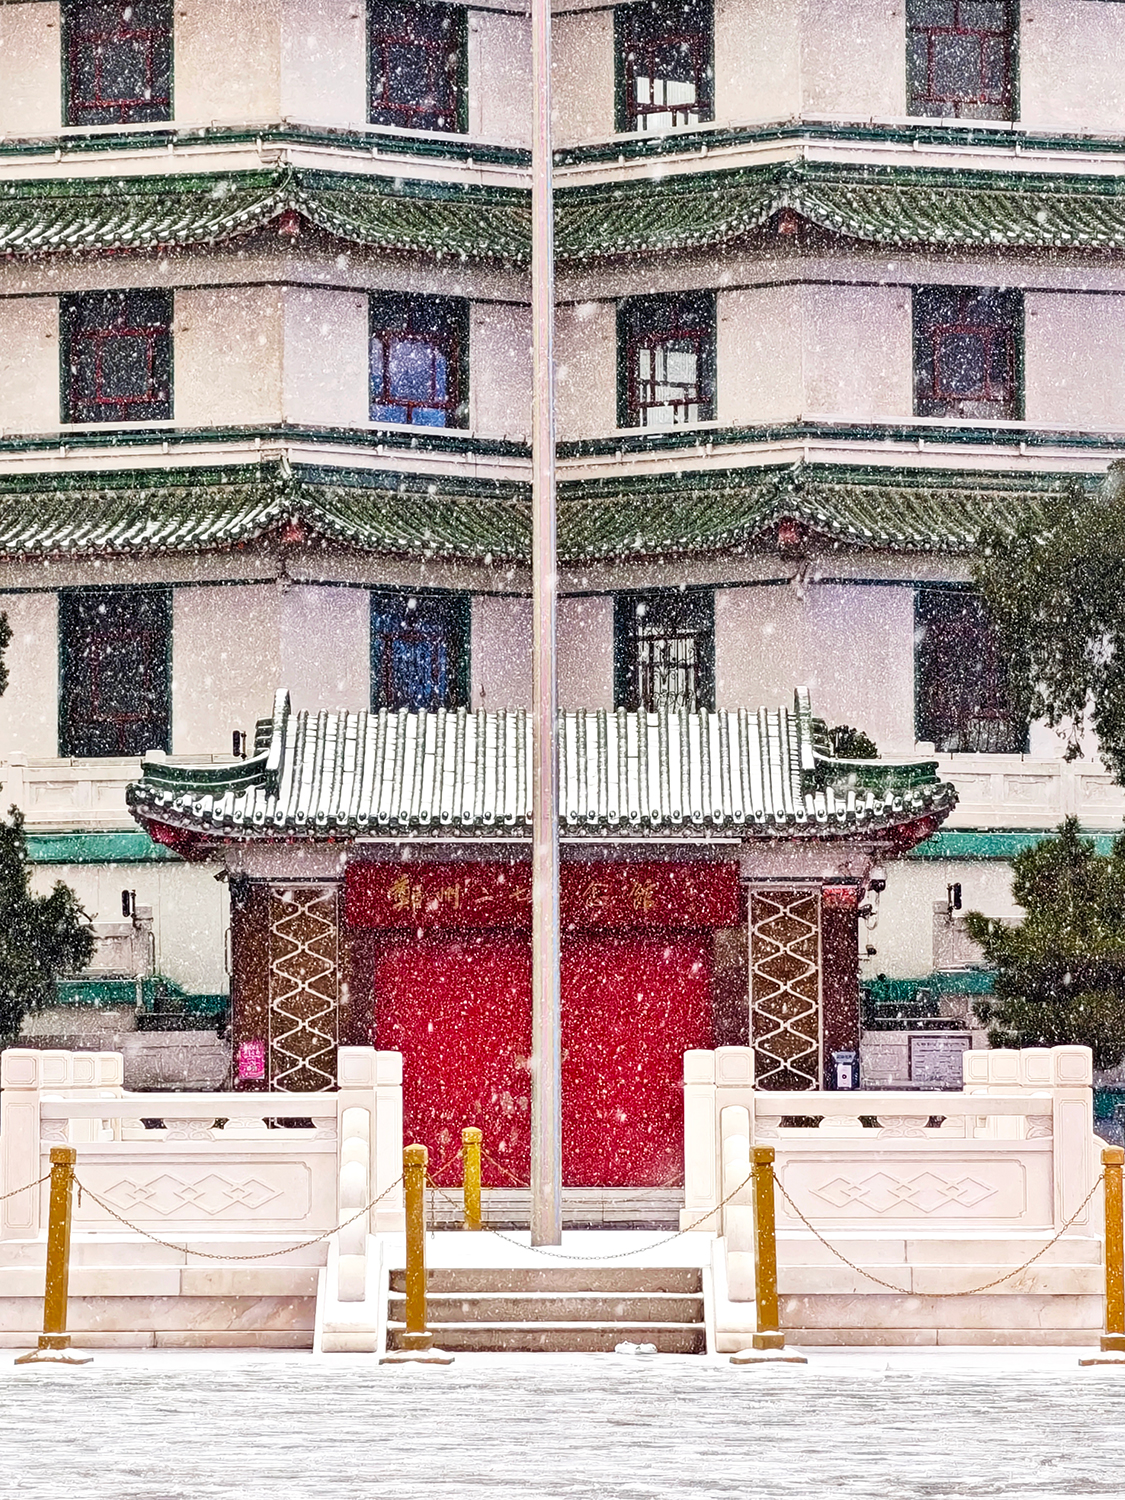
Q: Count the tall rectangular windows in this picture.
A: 12